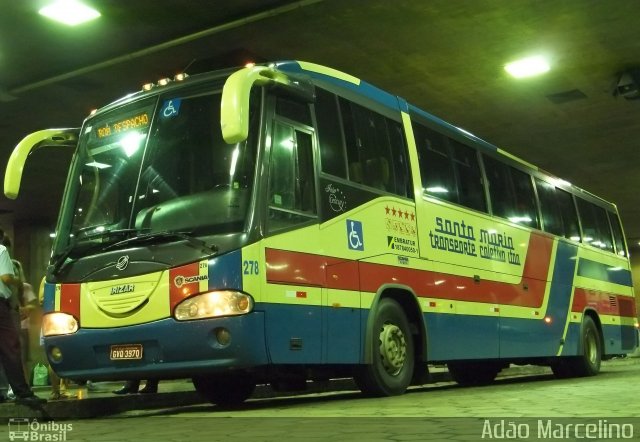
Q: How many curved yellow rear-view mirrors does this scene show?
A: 2